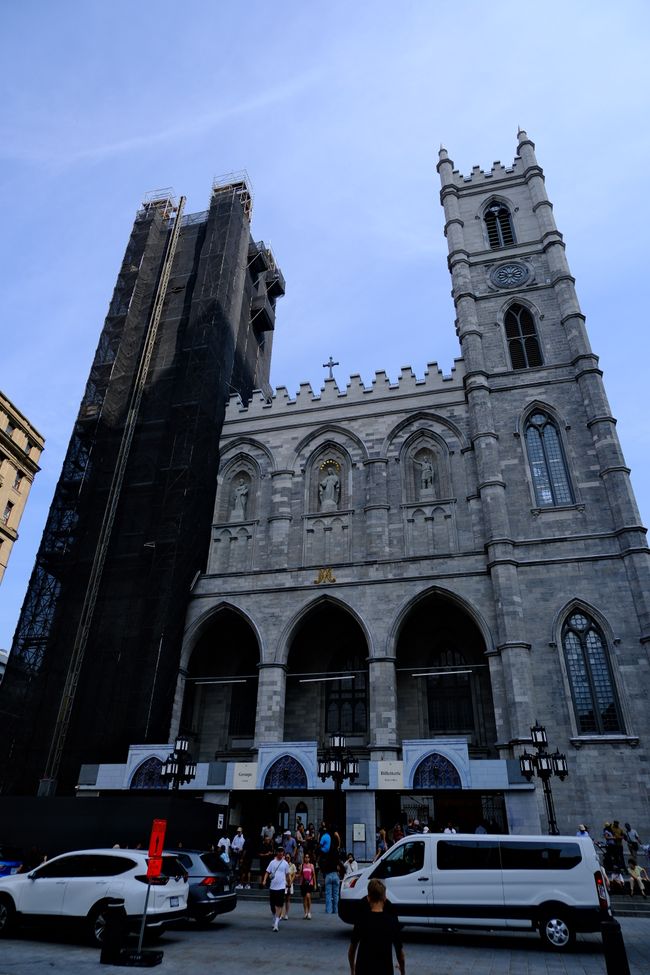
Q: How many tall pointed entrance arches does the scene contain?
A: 3